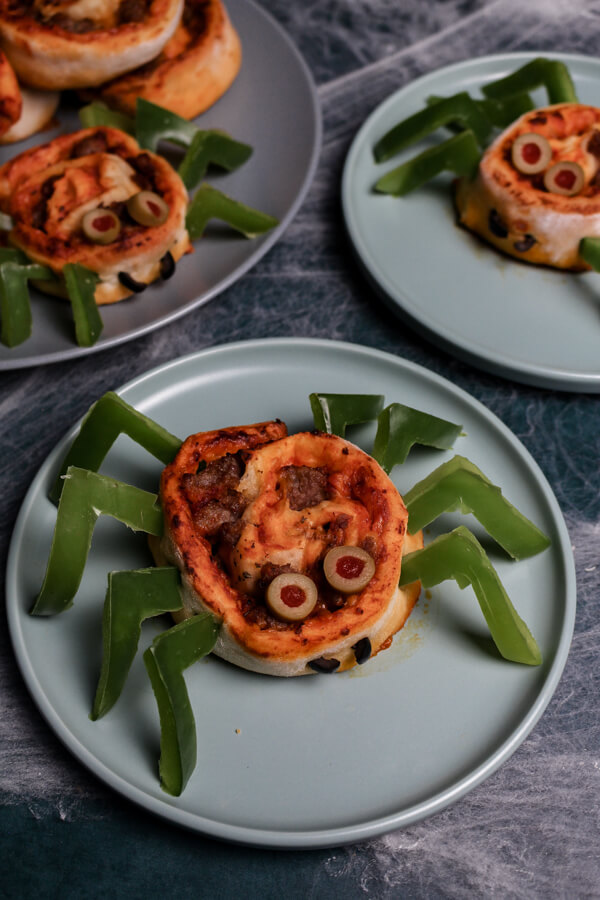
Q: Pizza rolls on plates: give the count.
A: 6